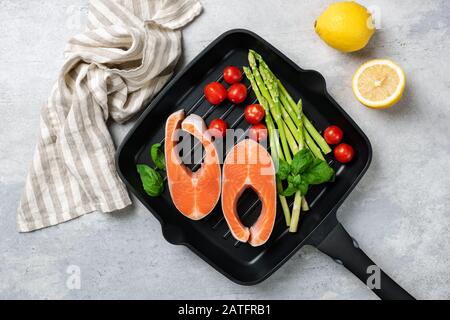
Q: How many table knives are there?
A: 0